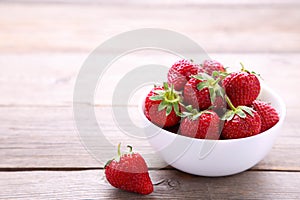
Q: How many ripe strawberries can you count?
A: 9